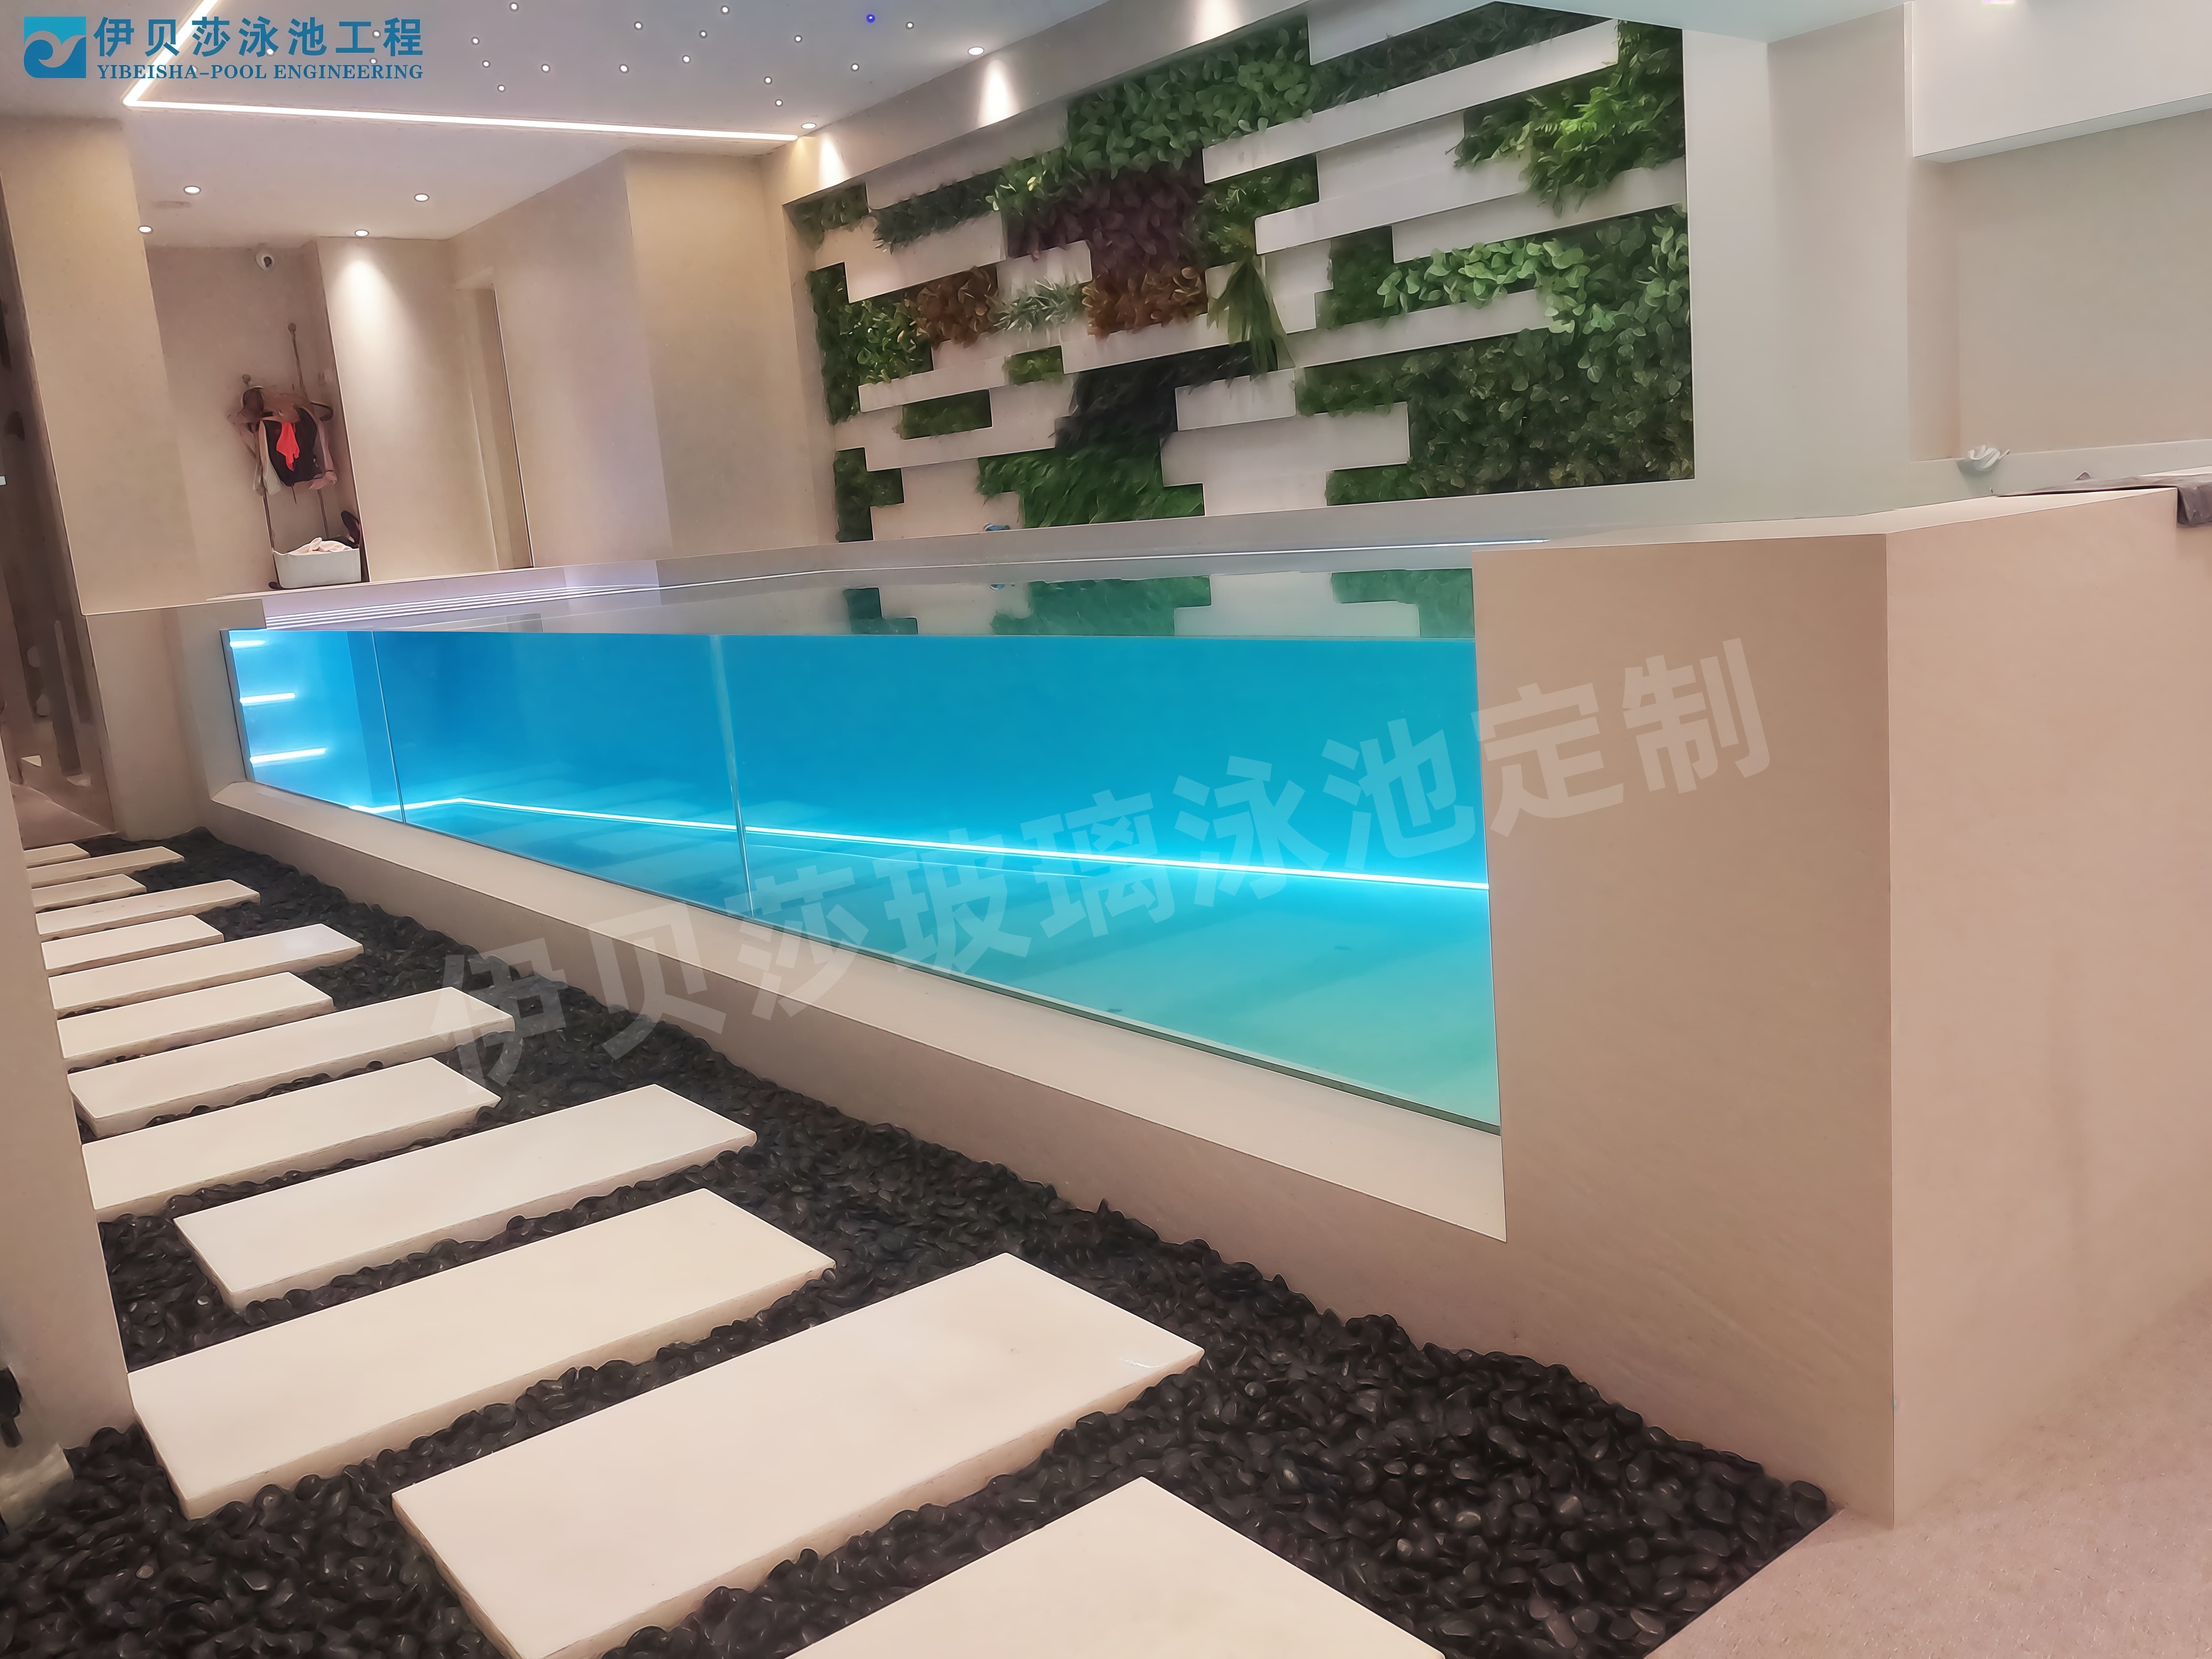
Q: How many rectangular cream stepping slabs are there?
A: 13